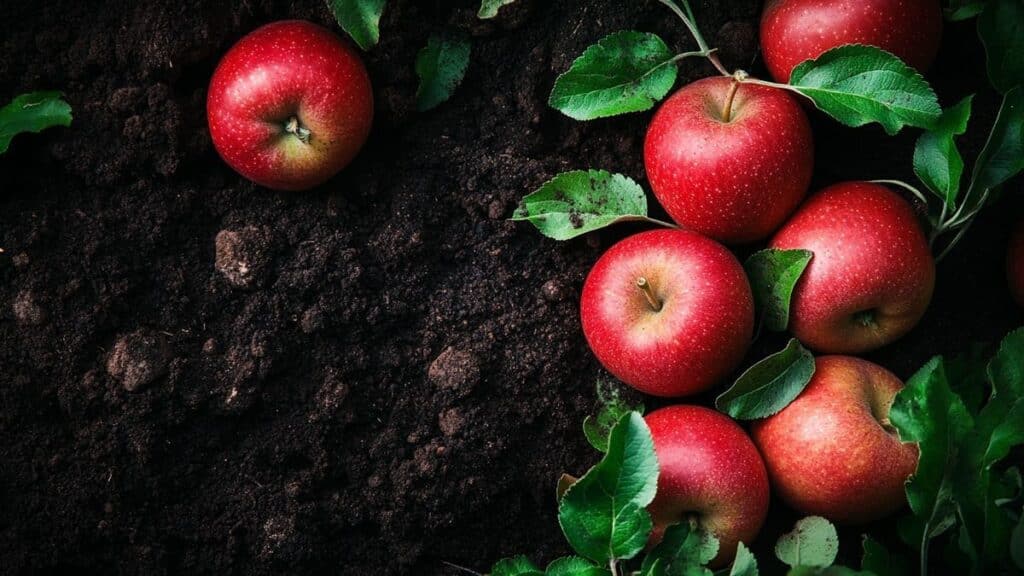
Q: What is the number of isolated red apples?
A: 1